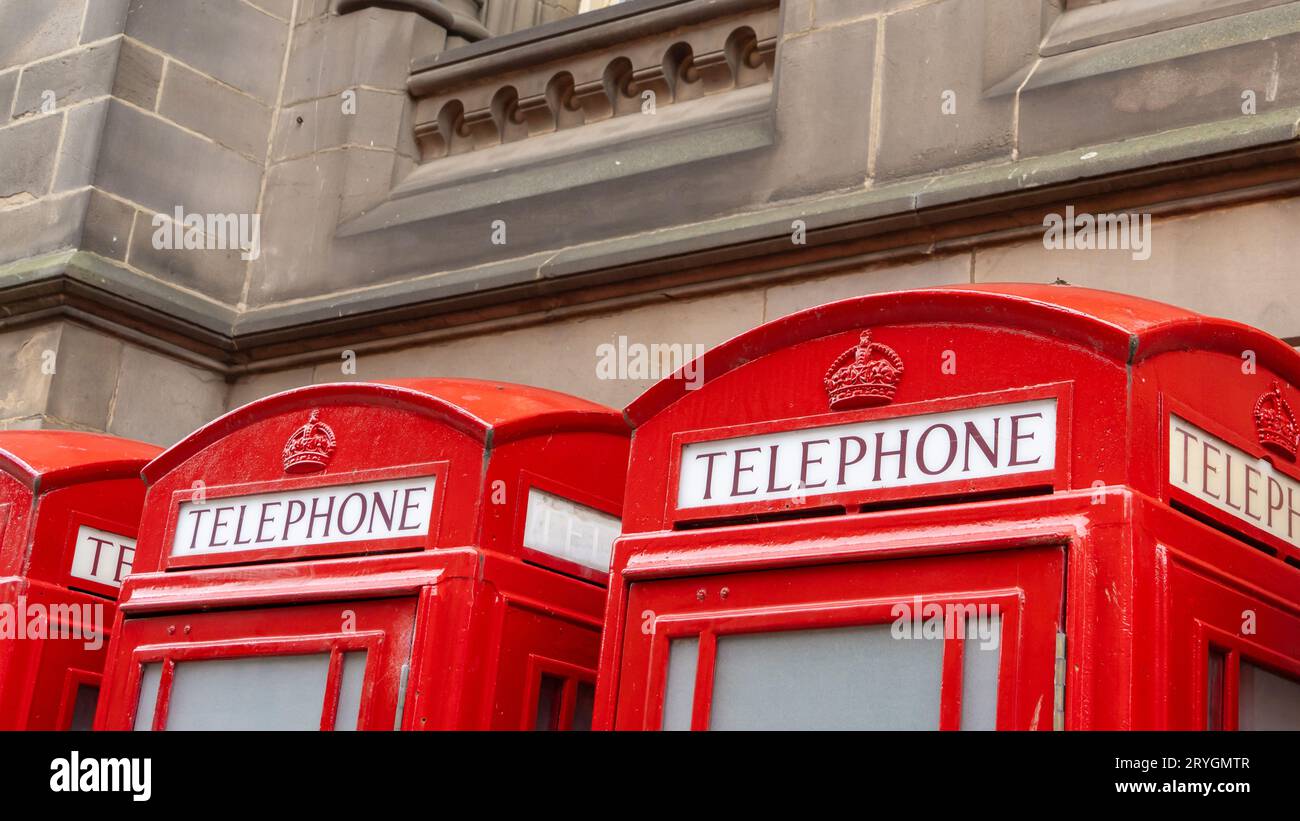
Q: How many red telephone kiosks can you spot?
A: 3